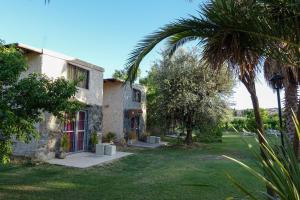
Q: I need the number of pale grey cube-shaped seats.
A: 4